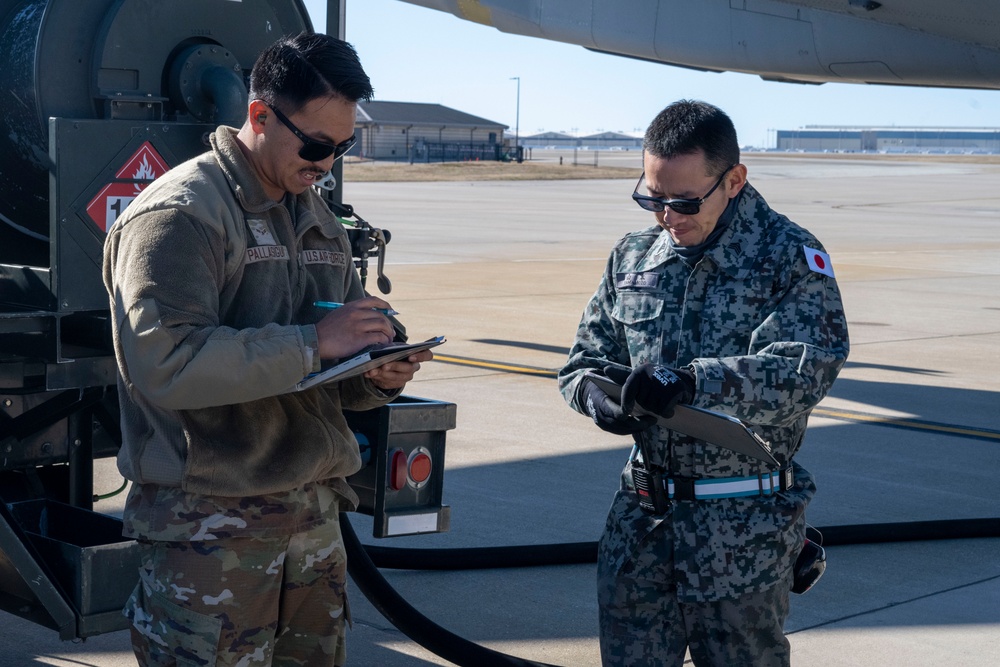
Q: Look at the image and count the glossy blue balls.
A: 0